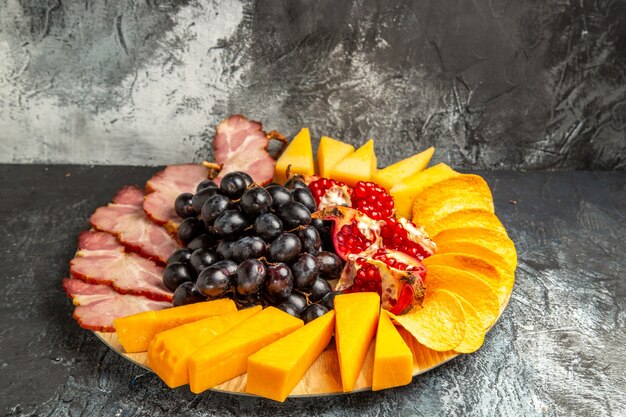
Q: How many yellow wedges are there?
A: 11